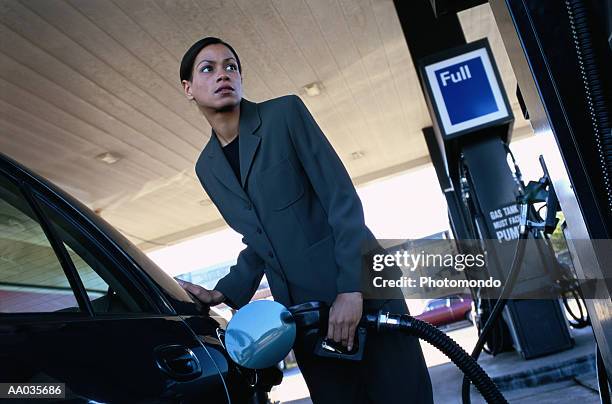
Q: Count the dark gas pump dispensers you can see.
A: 2